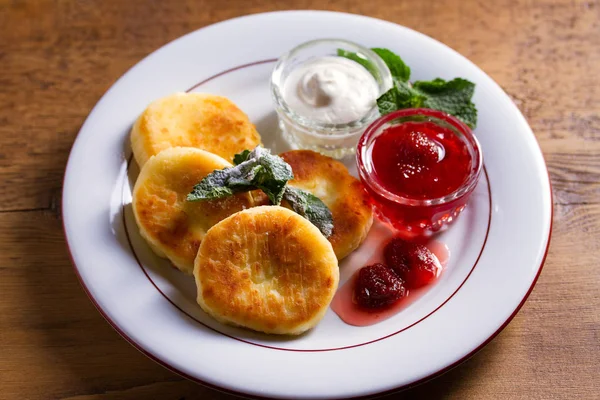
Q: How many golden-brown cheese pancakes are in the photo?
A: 4